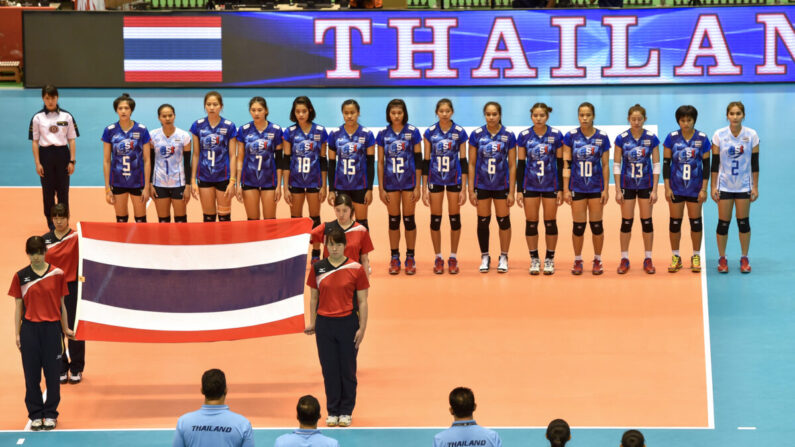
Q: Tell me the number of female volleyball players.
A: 14